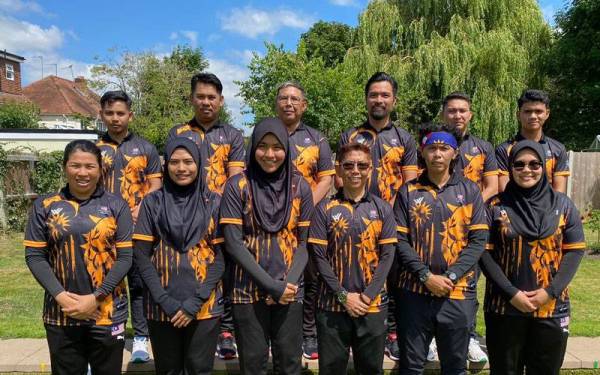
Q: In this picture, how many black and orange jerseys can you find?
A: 12